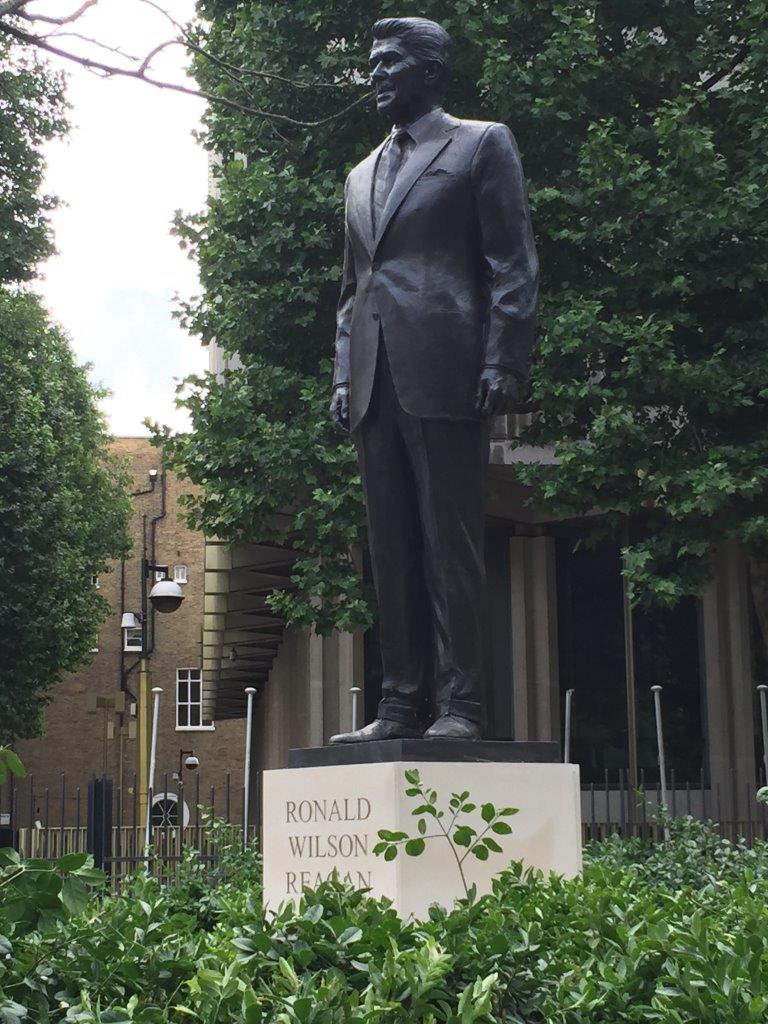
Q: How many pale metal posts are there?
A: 6